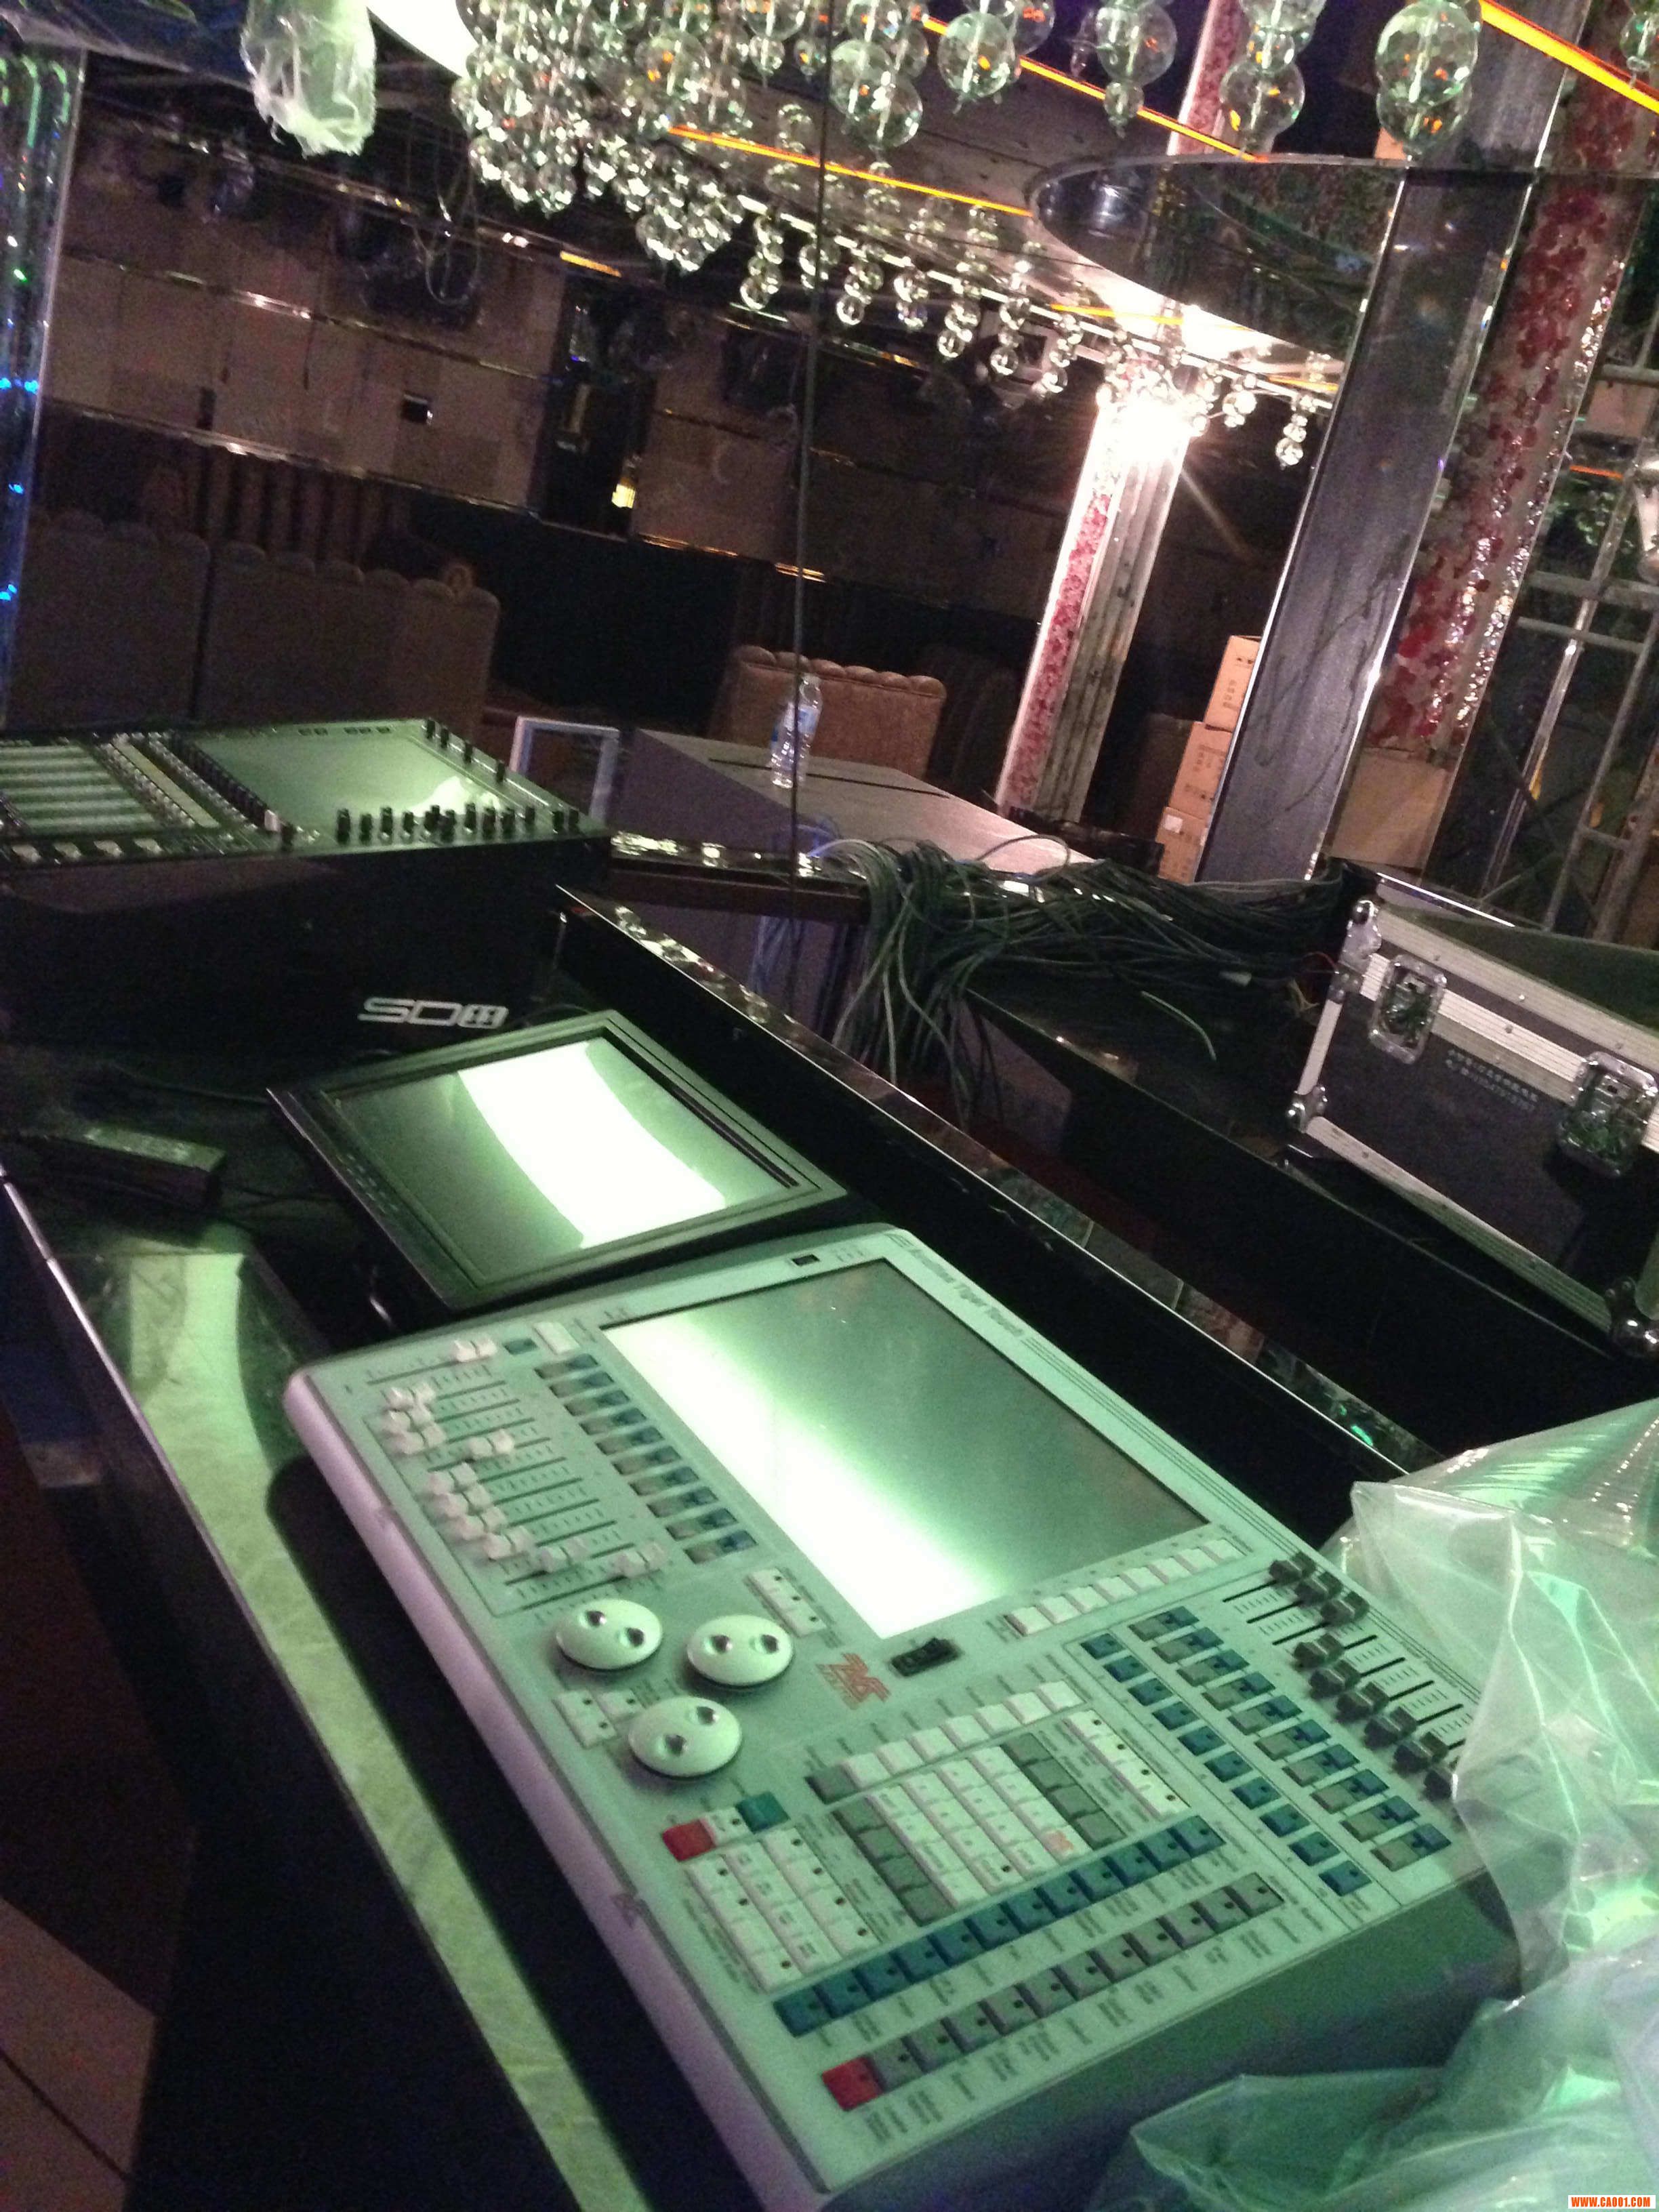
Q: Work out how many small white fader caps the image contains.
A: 11